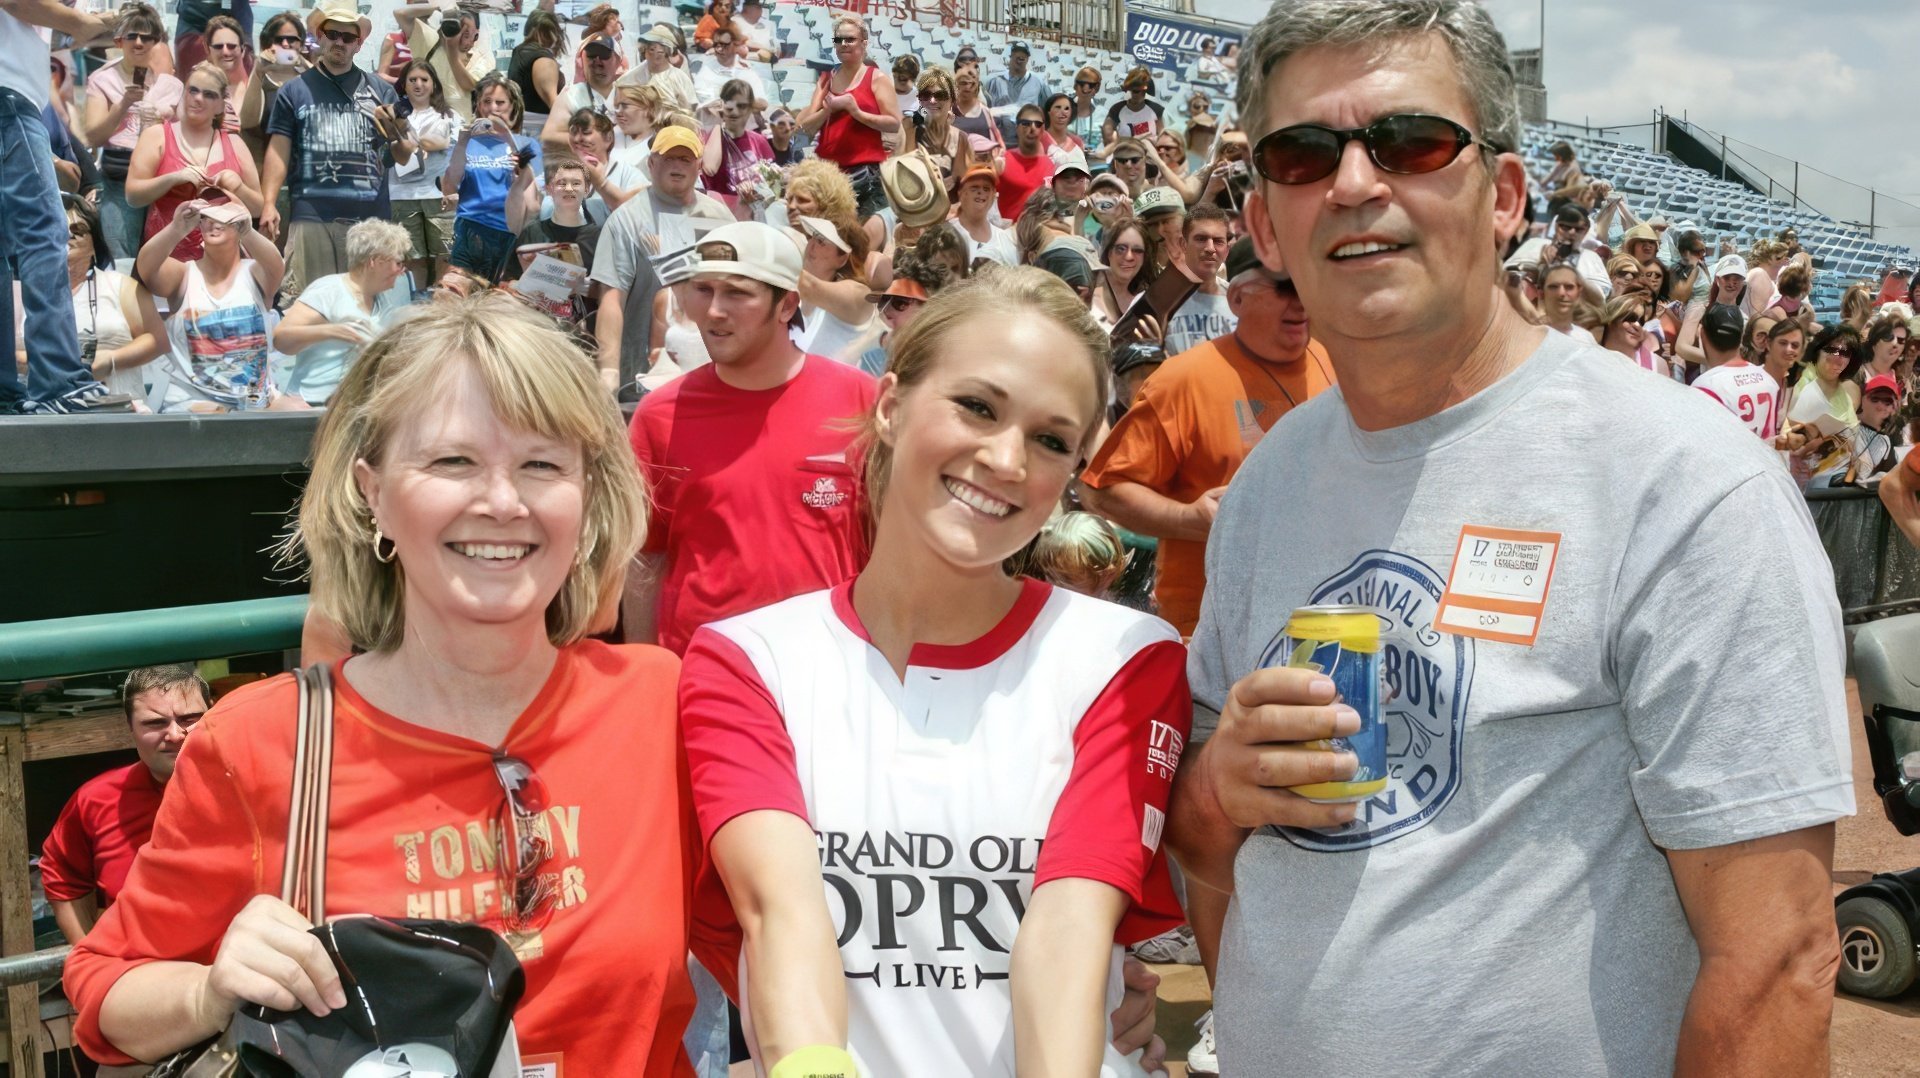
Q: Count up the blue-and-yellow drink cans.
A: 1